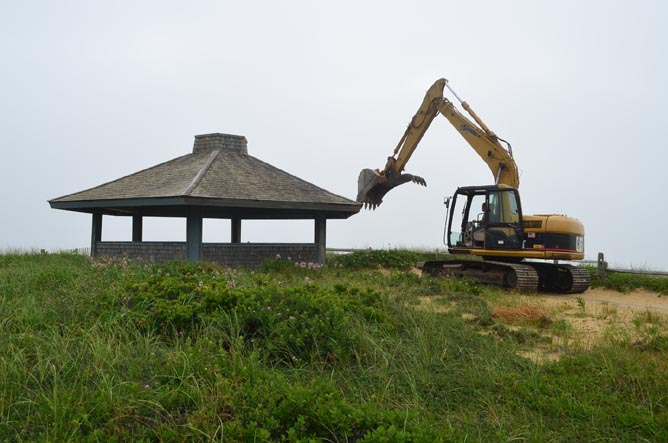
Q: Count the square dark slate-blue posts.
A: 5